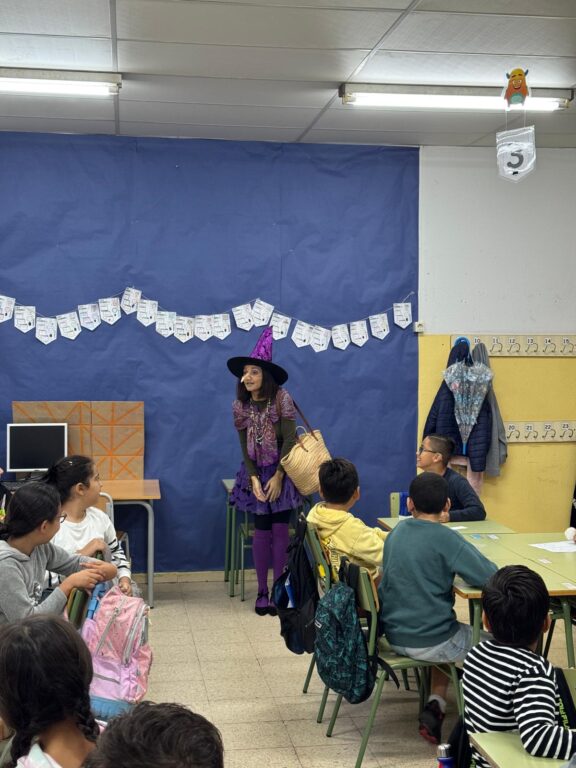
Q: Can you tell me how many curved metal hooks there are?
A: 9